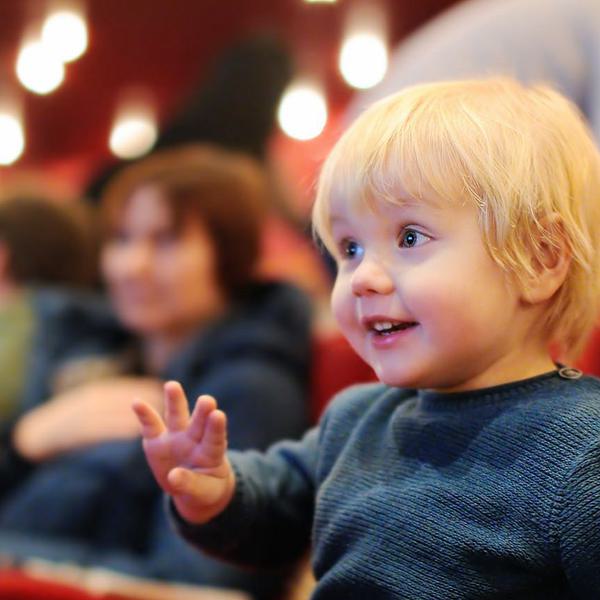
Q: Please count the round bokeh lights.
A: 6